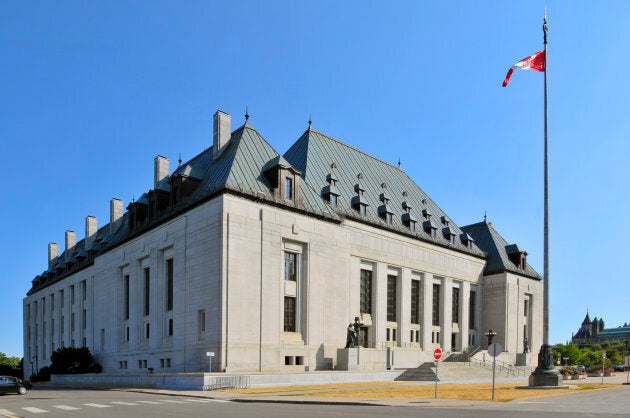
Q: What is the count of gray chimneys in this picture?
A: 6